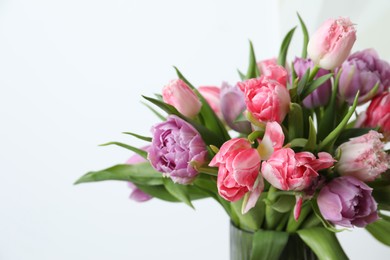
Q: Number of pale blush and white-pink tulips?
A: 3